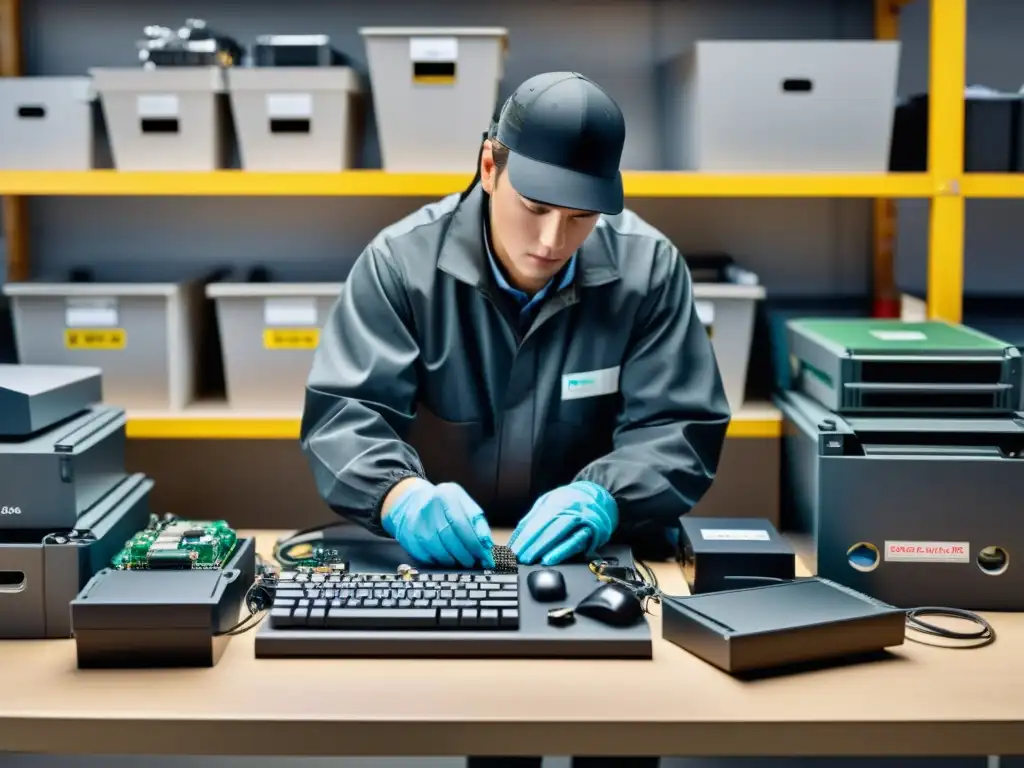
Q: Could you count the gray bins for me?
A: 8